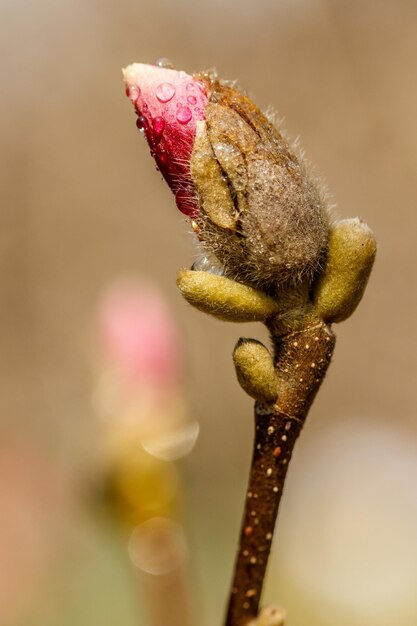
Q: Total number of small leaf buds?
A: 3